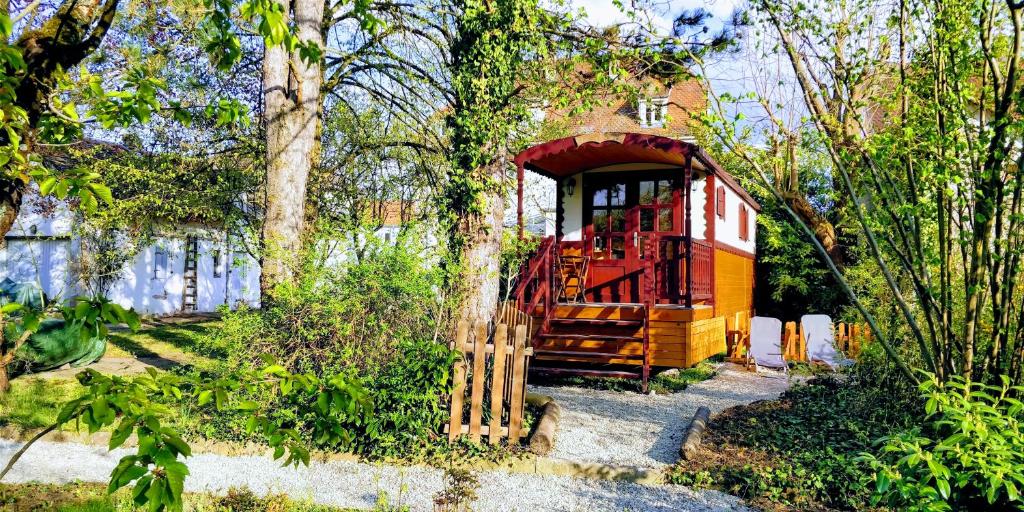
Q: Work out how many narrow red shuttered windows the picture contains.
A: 2